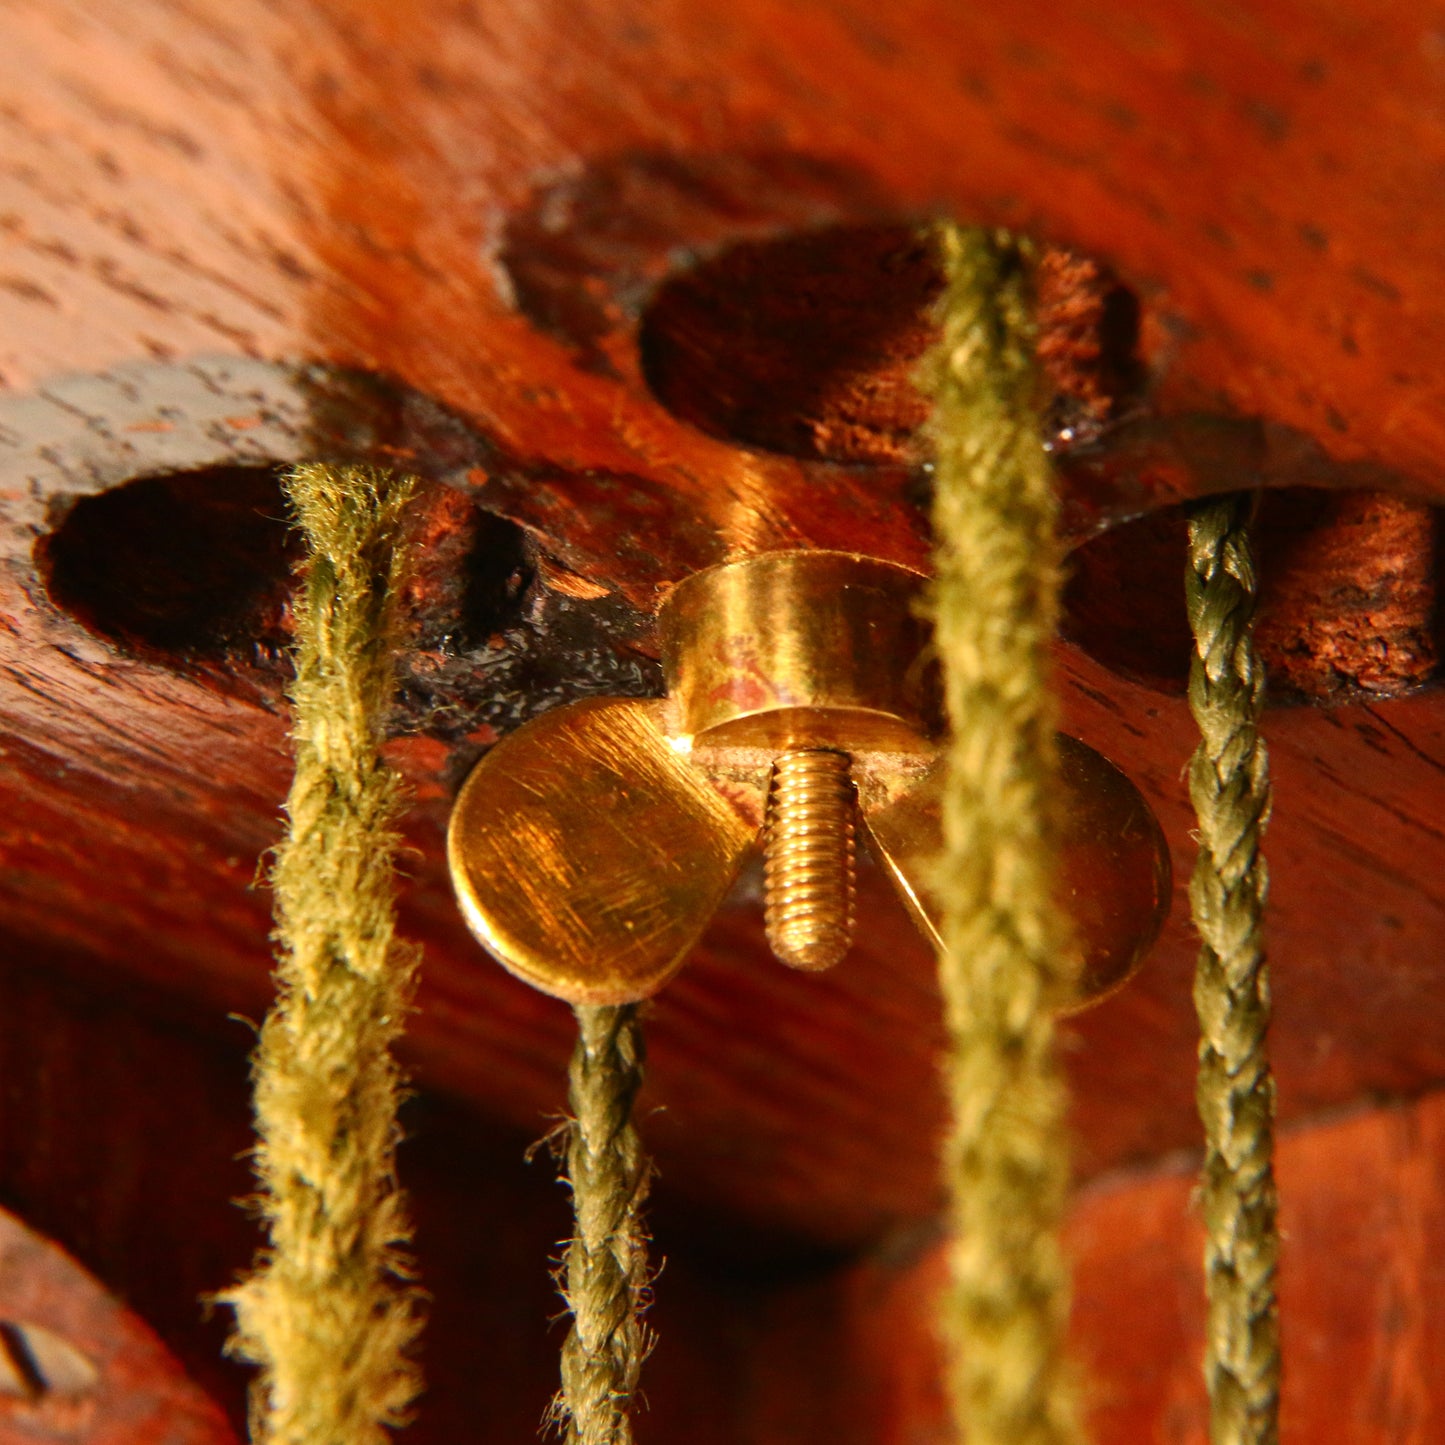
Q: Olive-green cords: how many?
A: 4